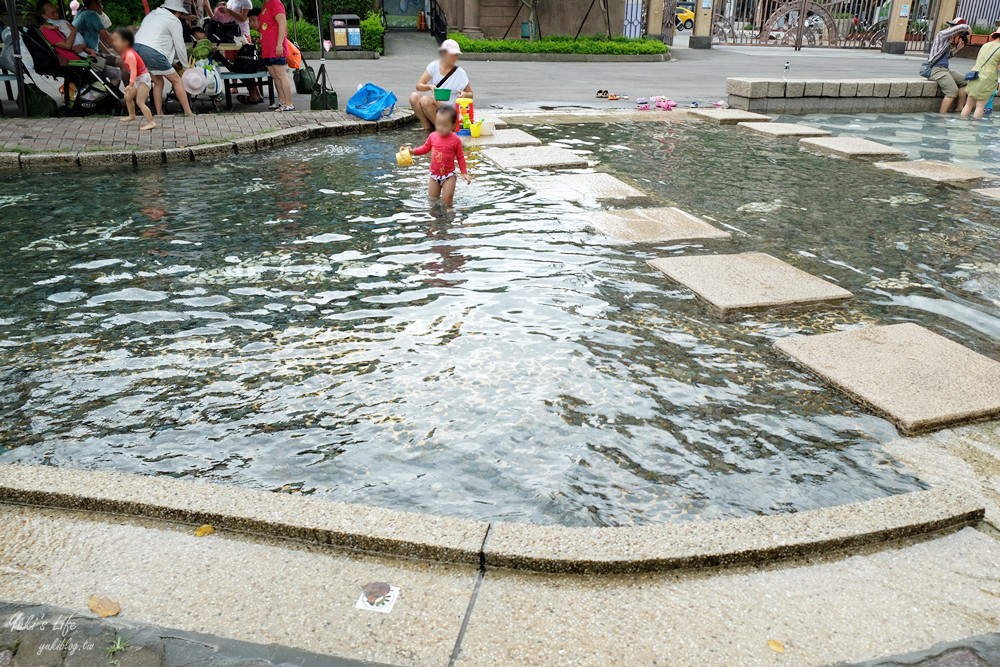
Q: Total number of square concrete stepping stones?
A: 12